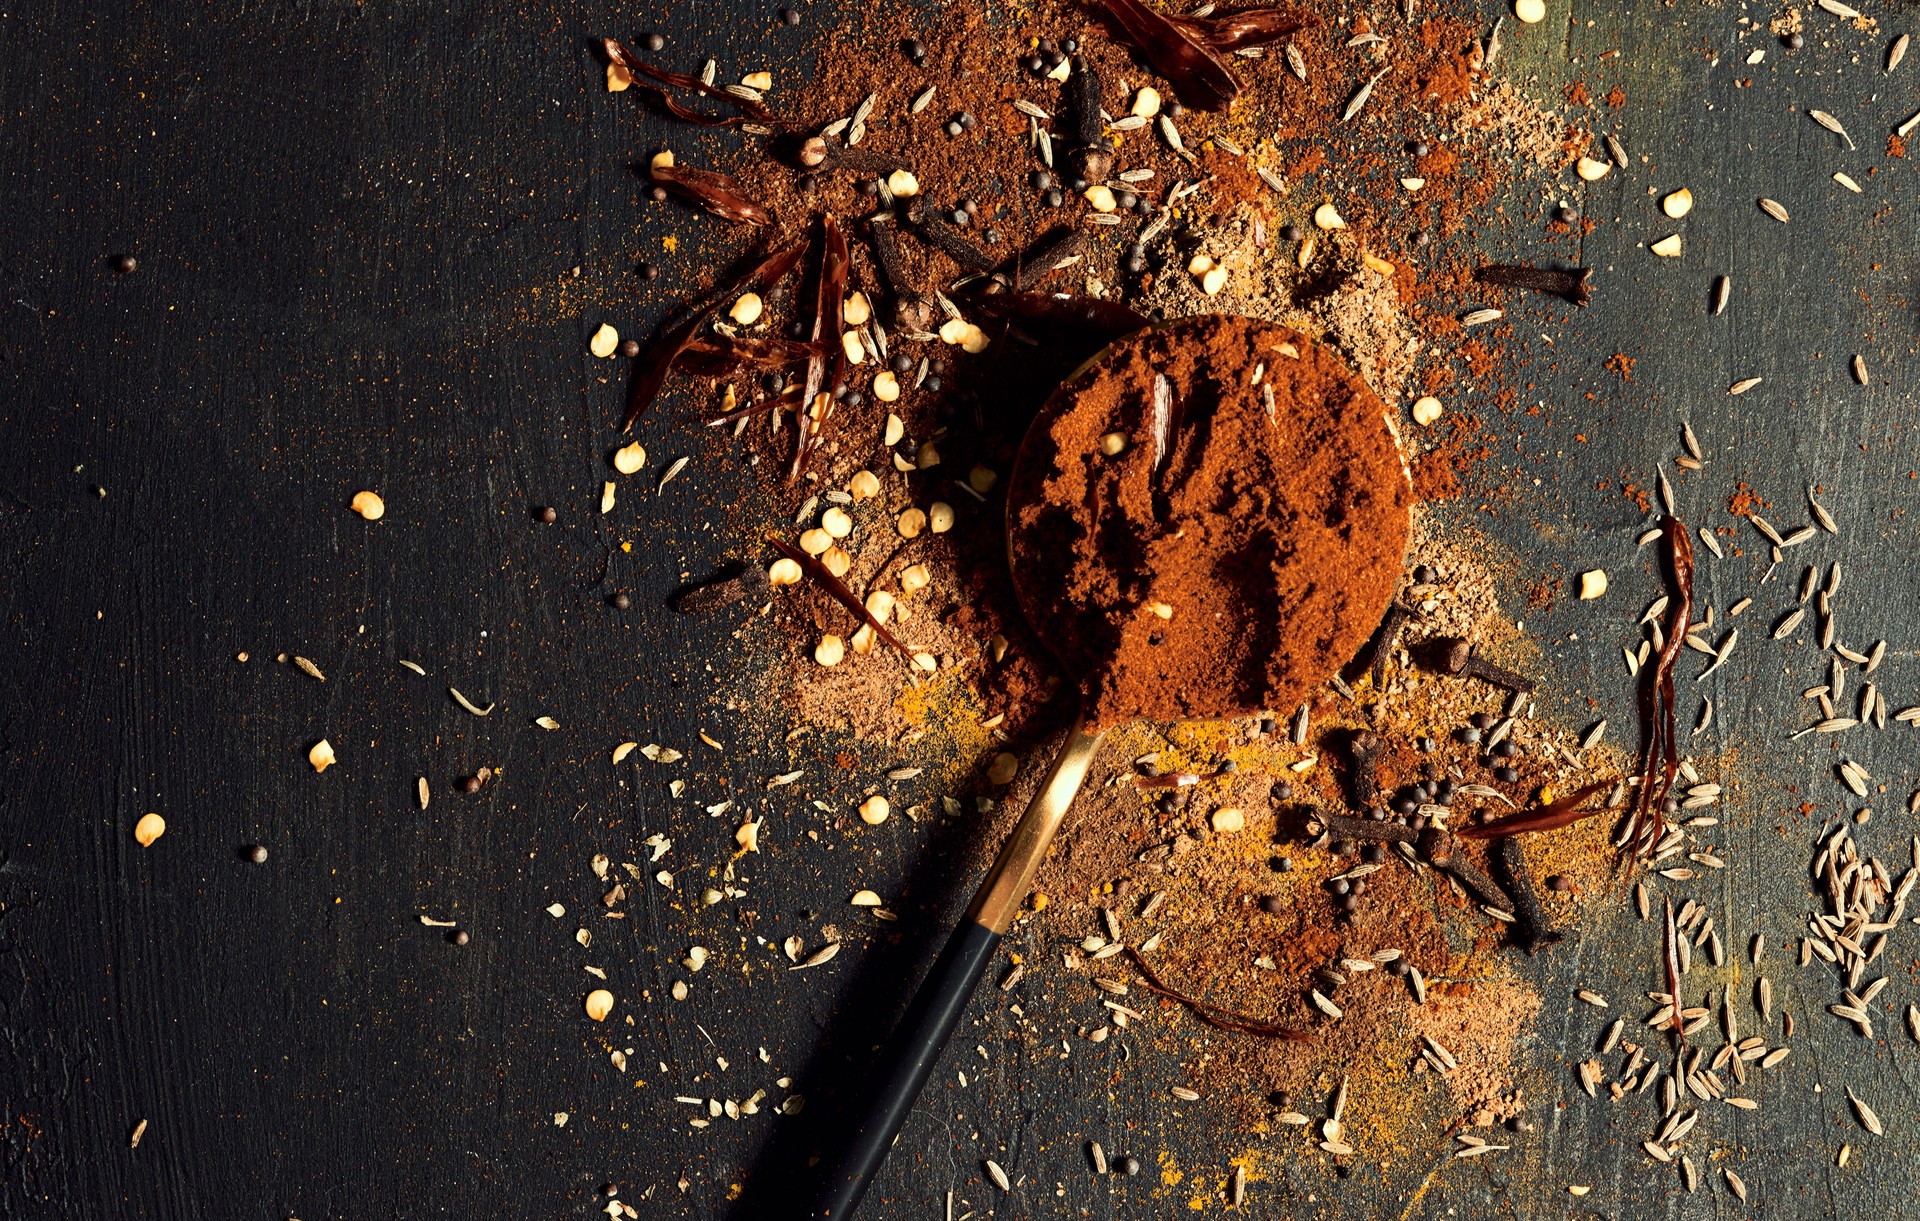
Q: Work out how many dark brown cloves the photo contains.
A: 13